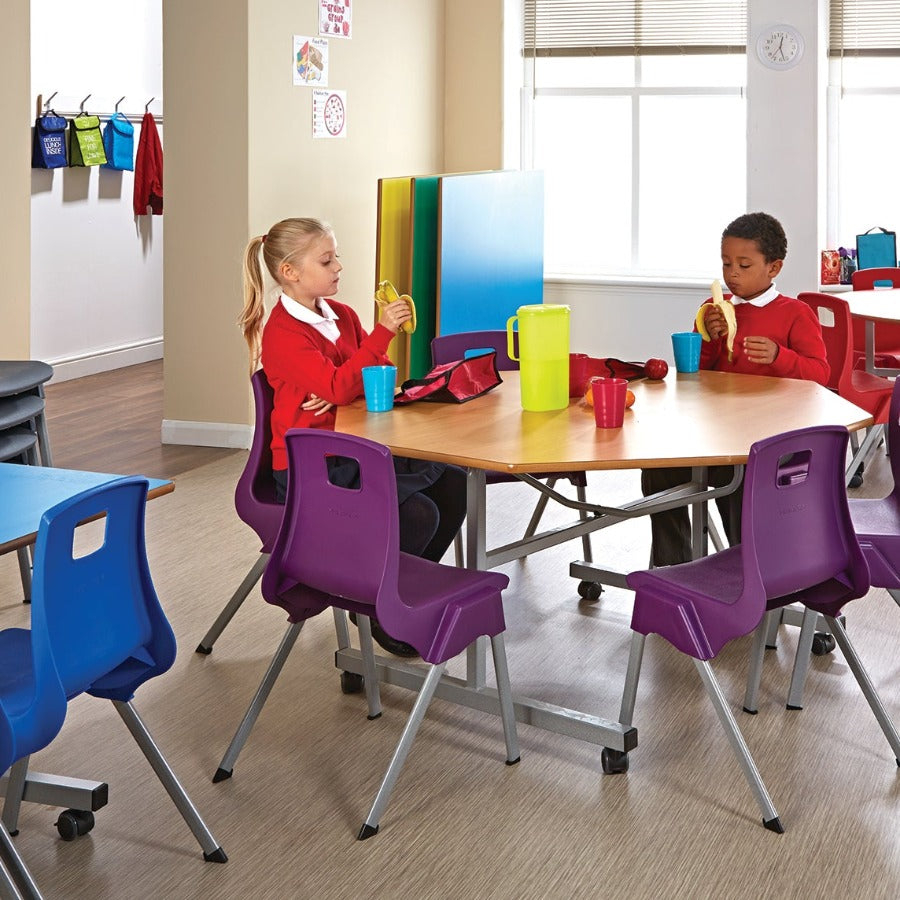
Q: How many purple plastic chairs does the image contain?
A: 5